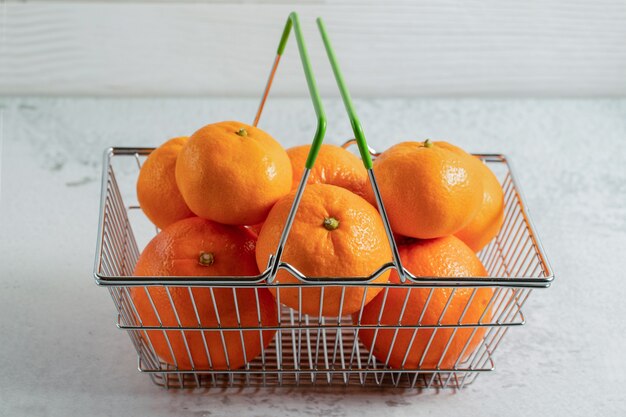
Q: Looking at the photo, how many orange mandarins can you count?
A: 8